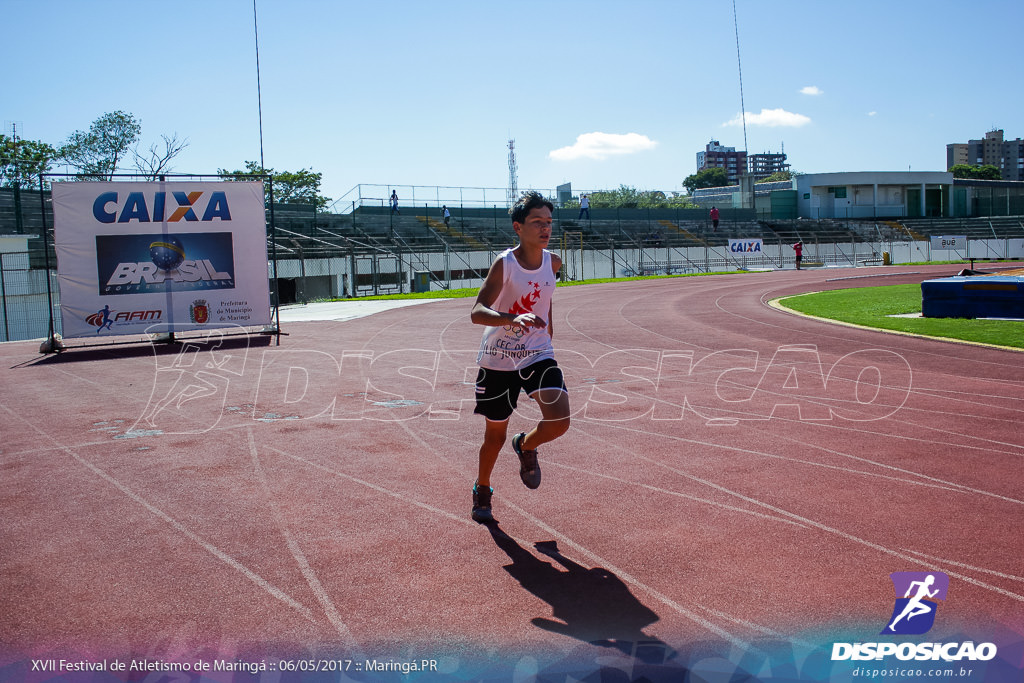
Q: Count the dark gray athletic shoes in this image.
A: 2